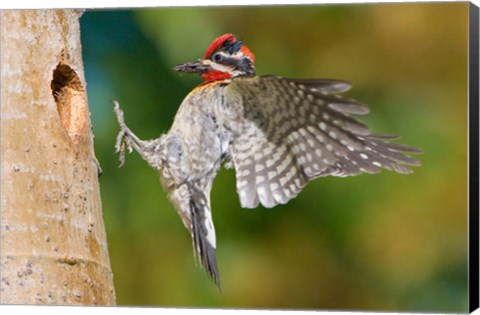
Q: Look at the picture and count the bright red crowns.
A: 1